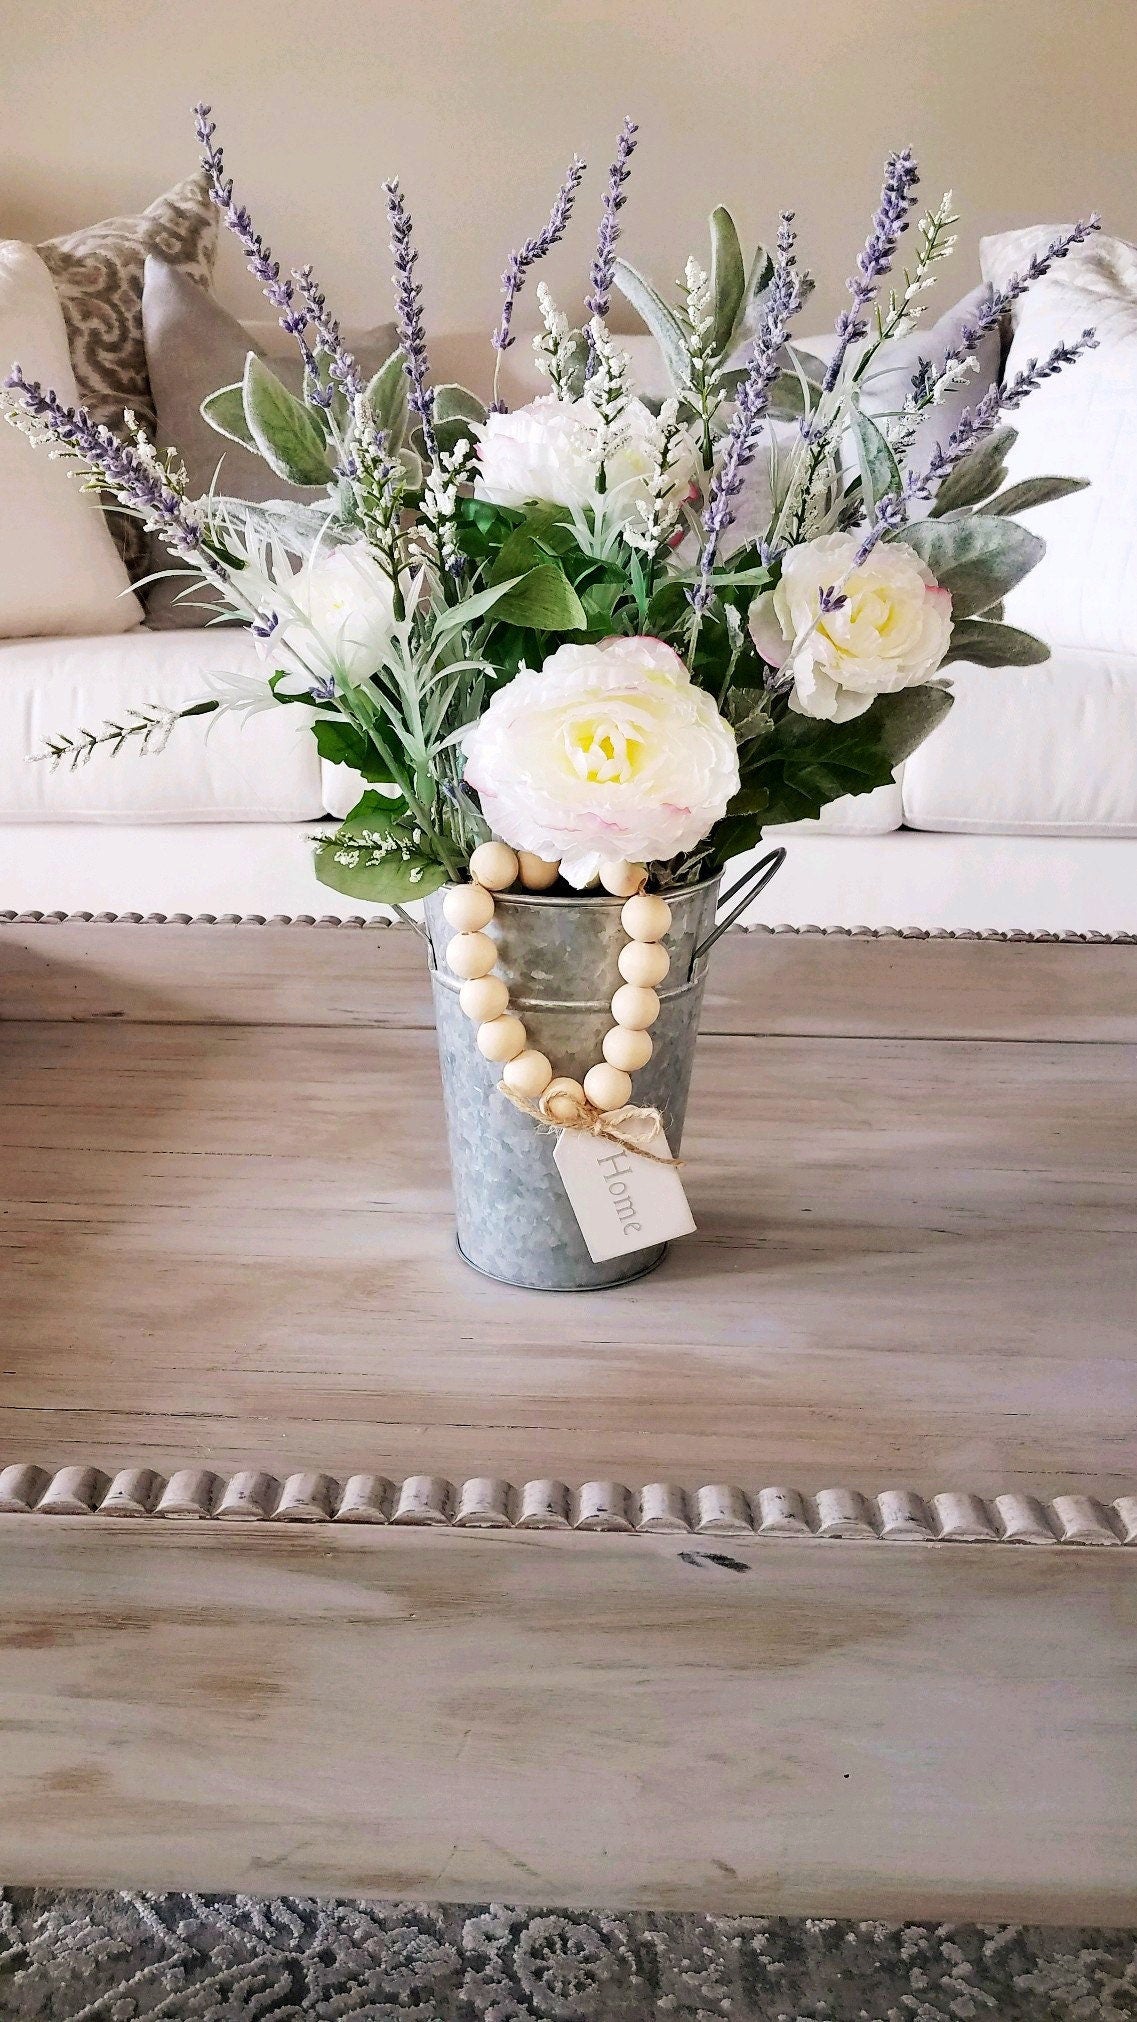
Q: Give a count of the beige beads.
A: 14